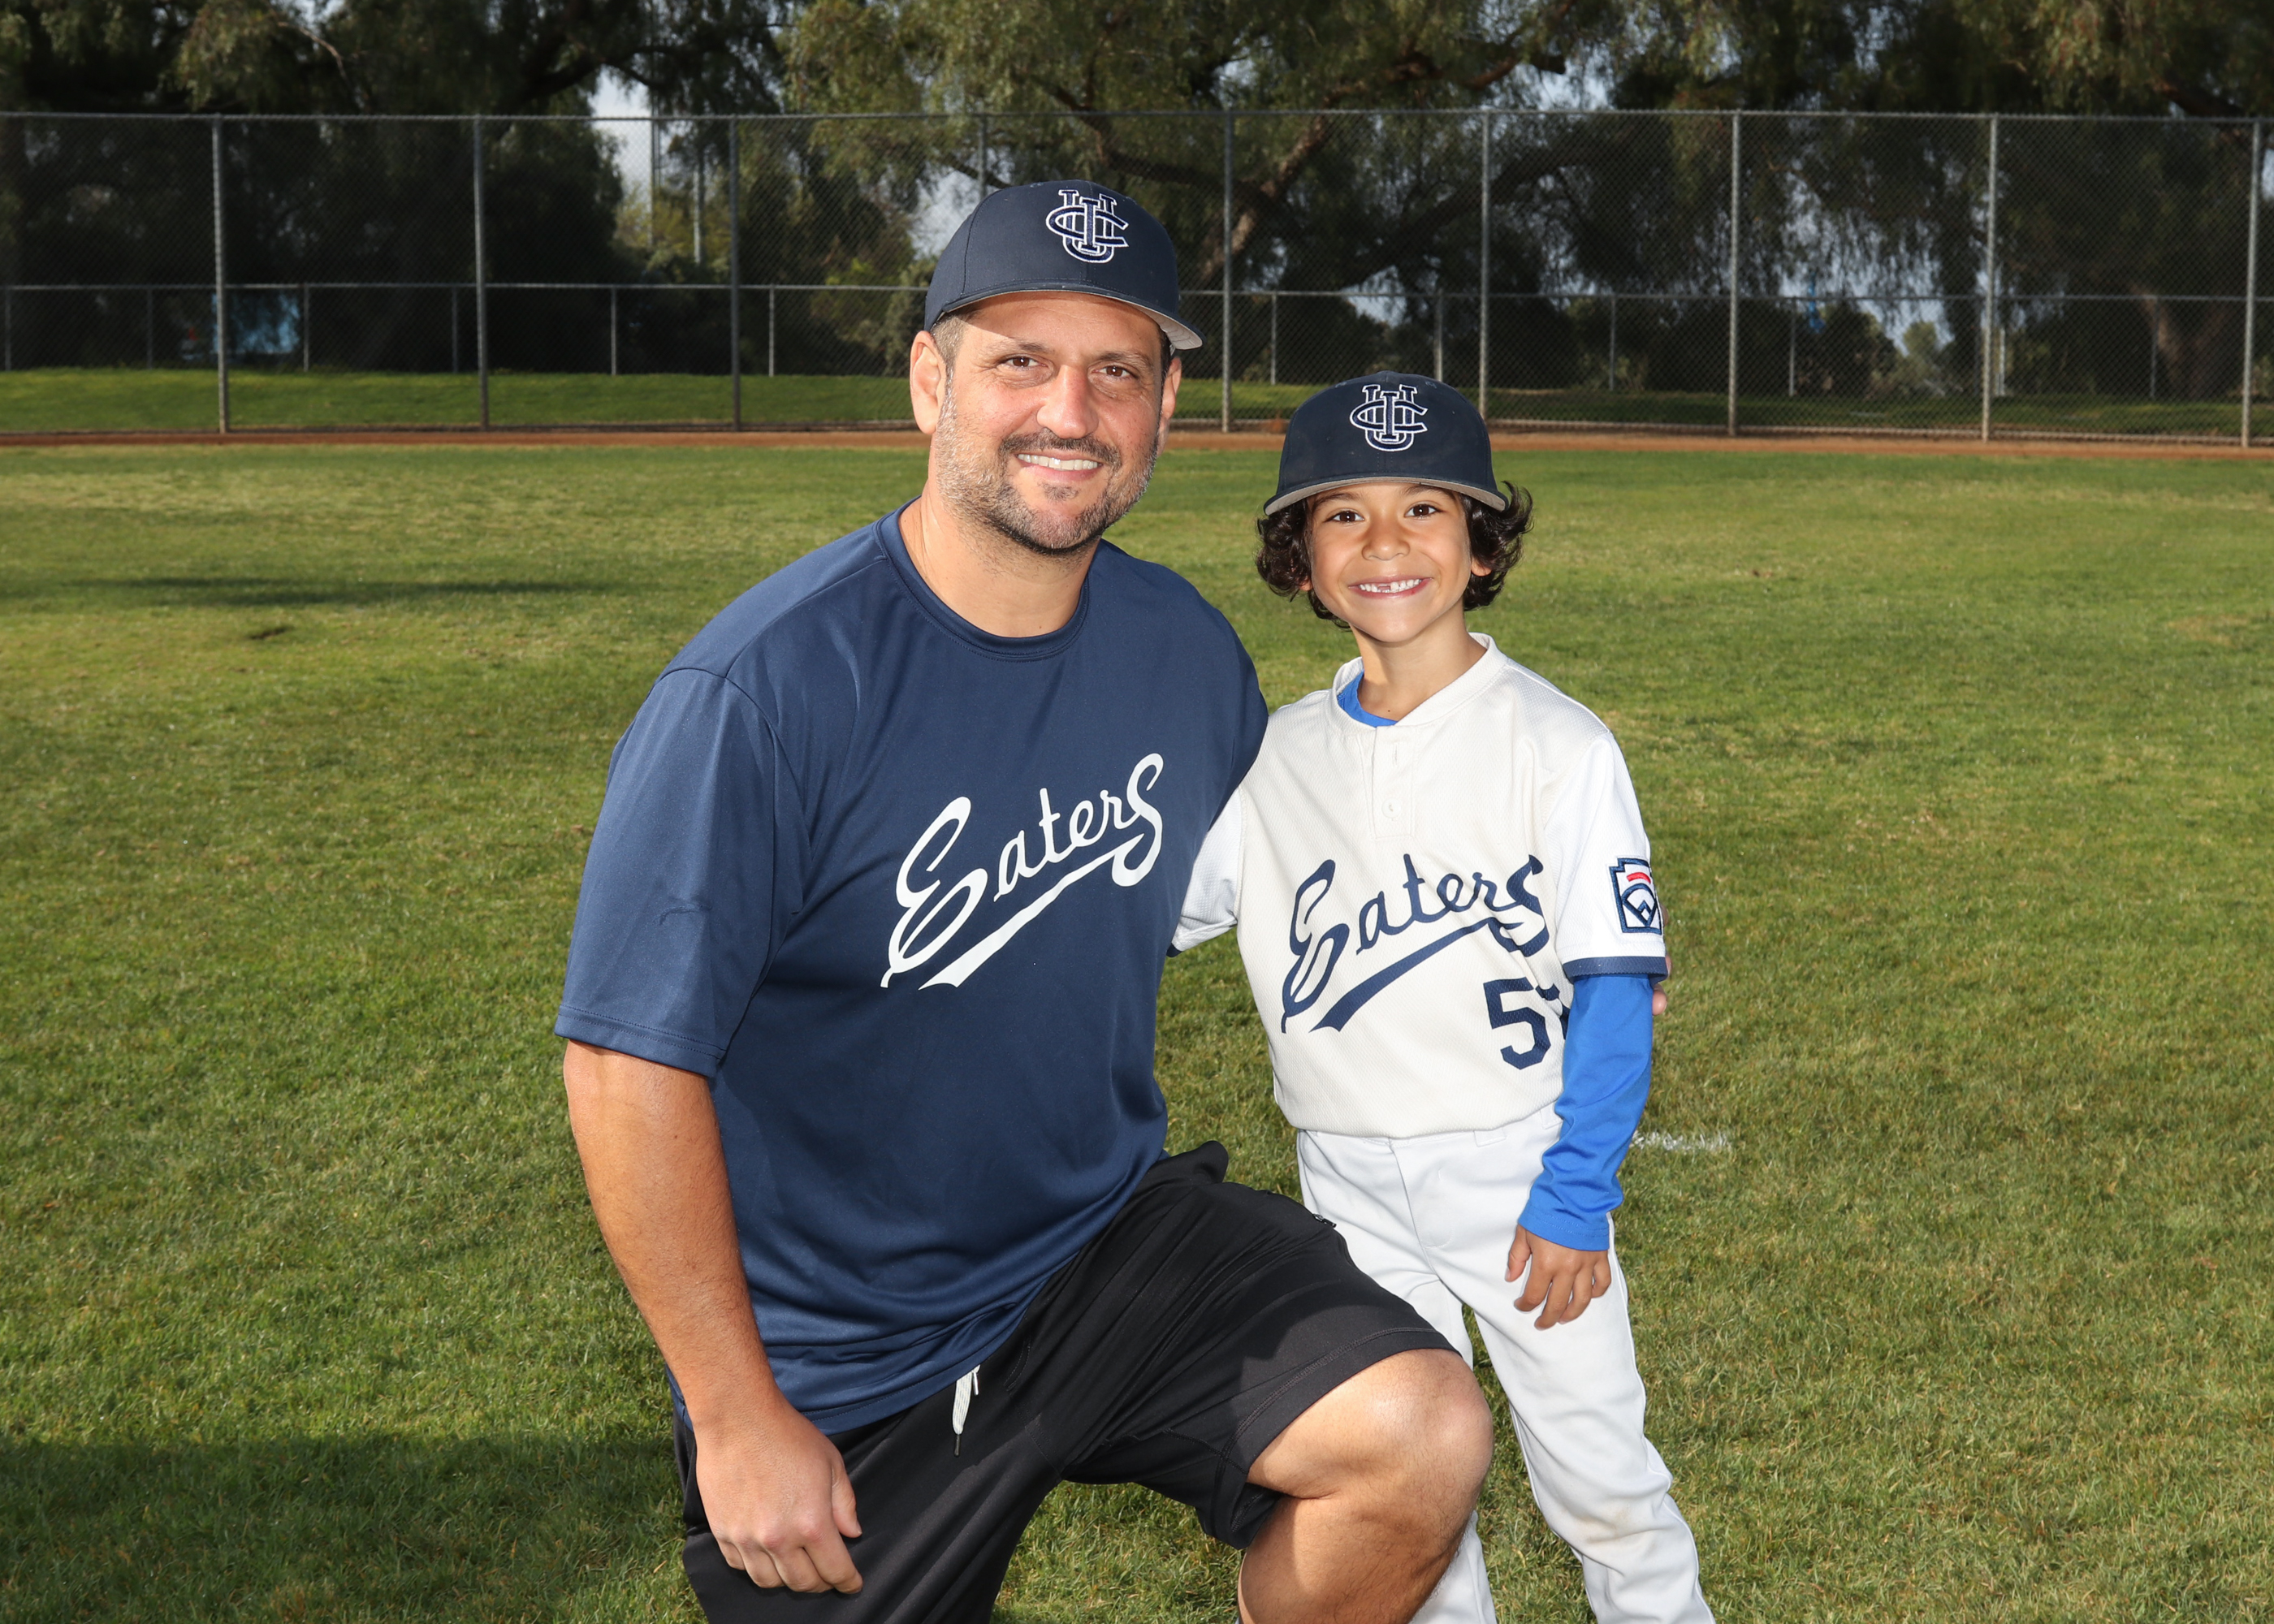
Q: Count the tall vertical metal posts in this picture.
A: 9